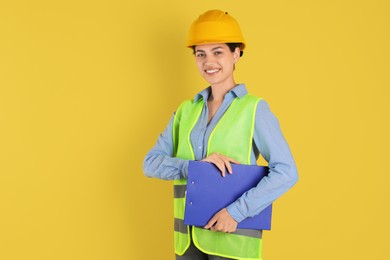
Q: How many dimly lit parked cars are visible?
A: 0